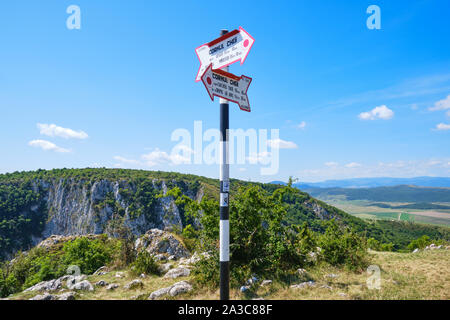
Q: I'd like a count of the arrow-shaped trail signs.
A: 2